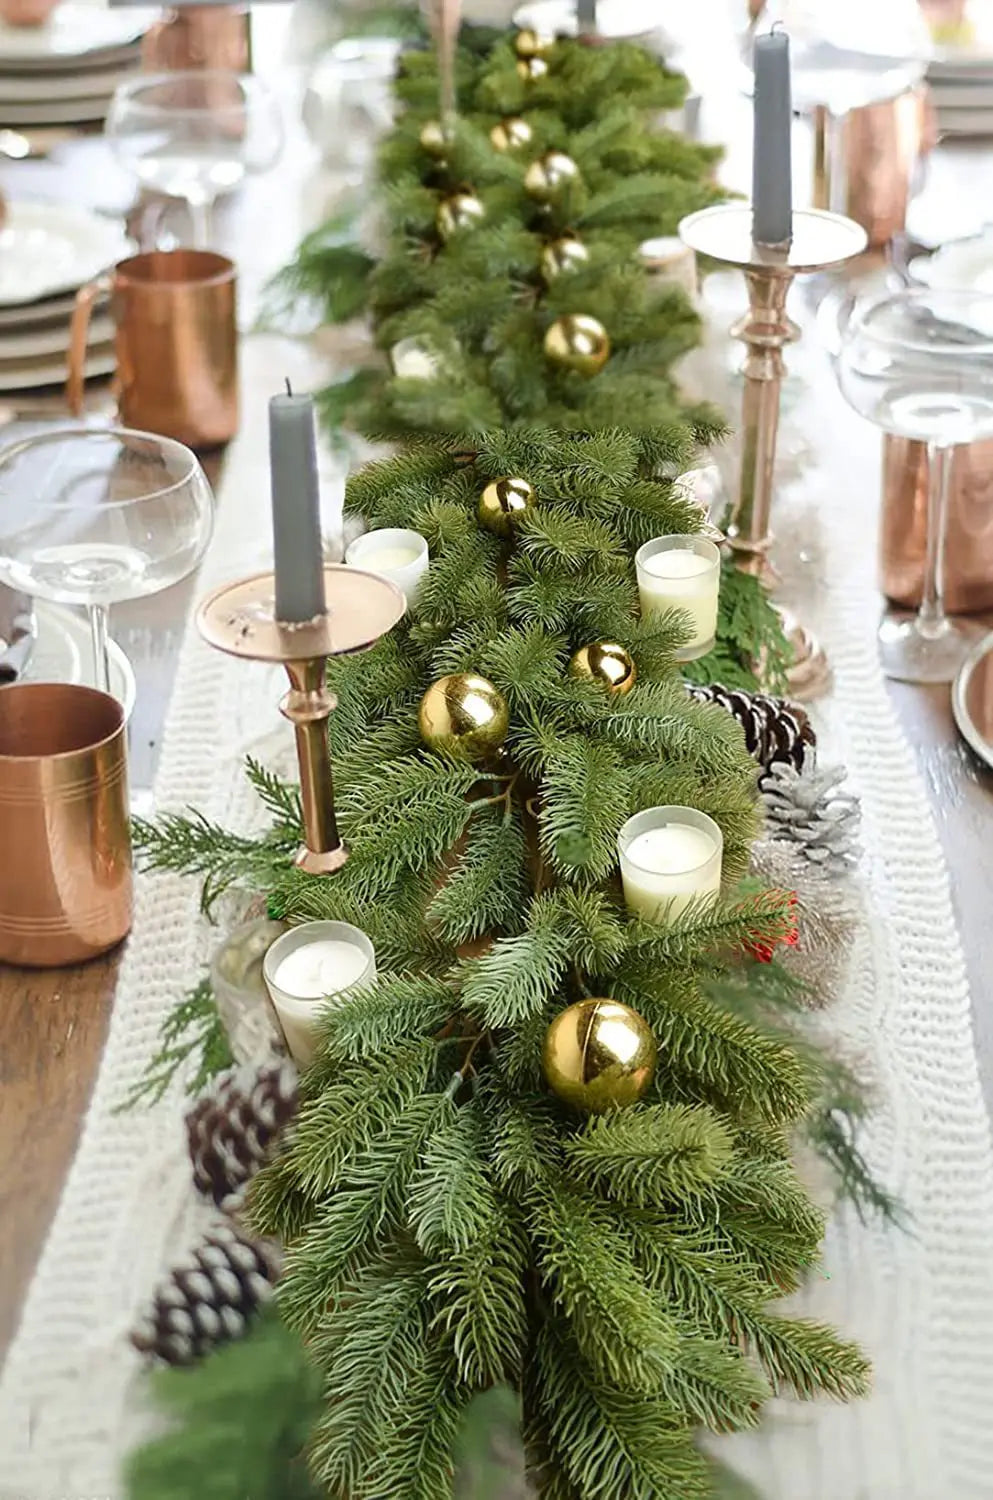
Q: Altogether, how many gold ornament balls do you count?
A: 12